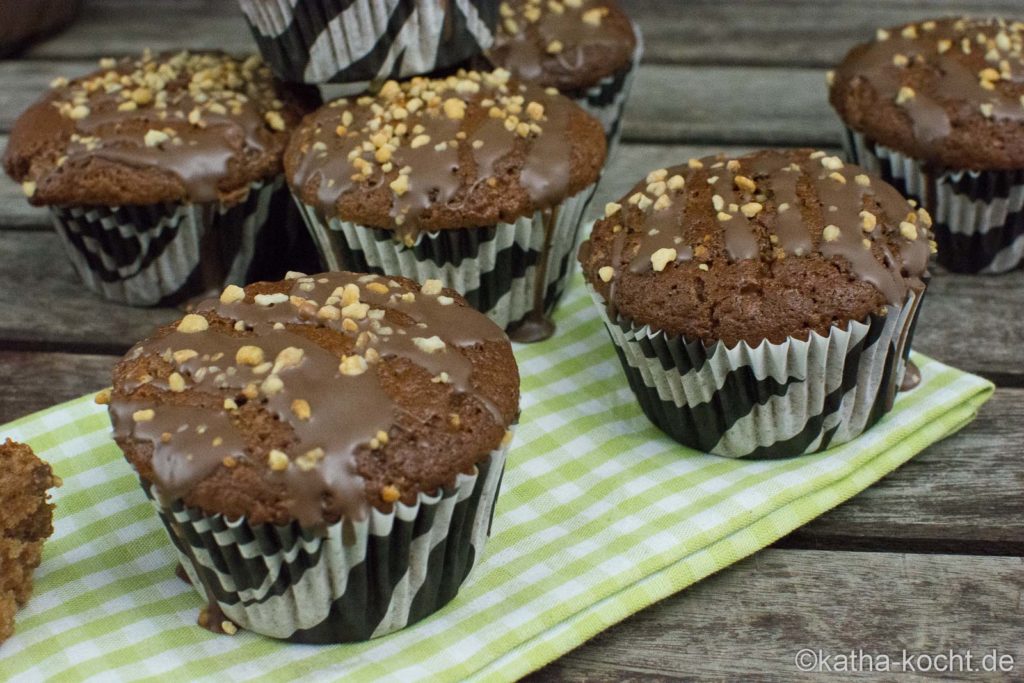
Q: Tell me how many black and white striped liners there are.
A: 7